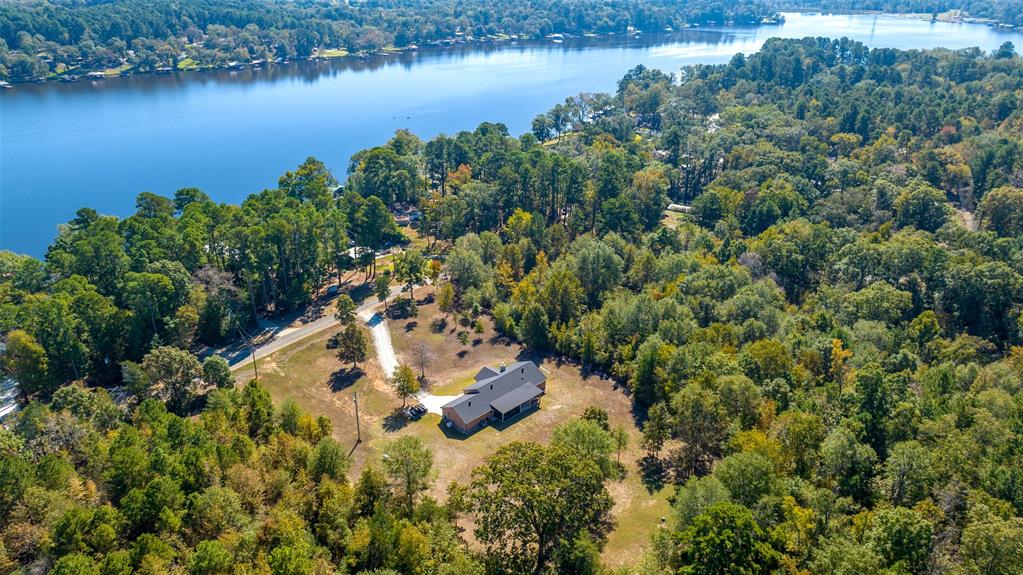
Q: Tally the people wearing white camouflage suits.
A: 0